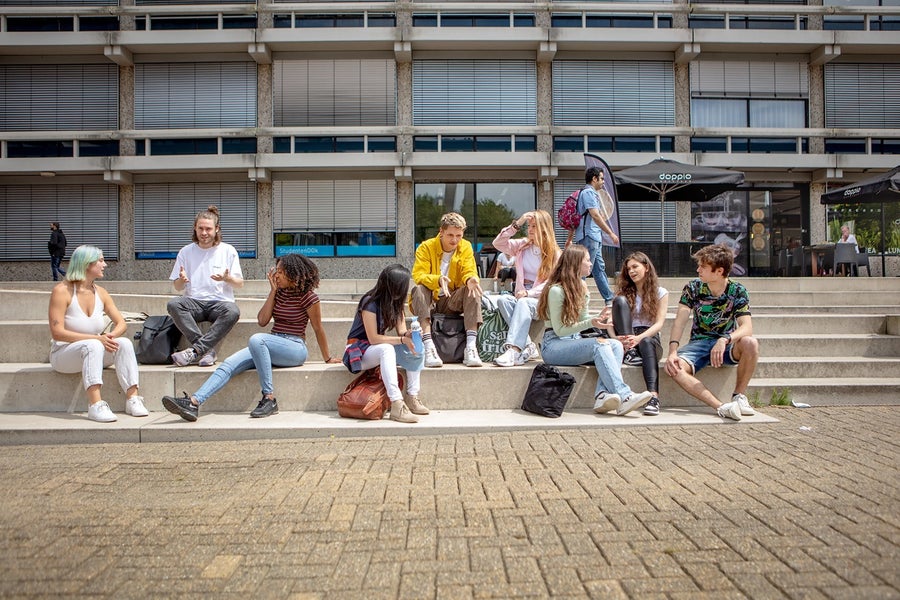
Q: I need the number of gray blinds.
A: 11